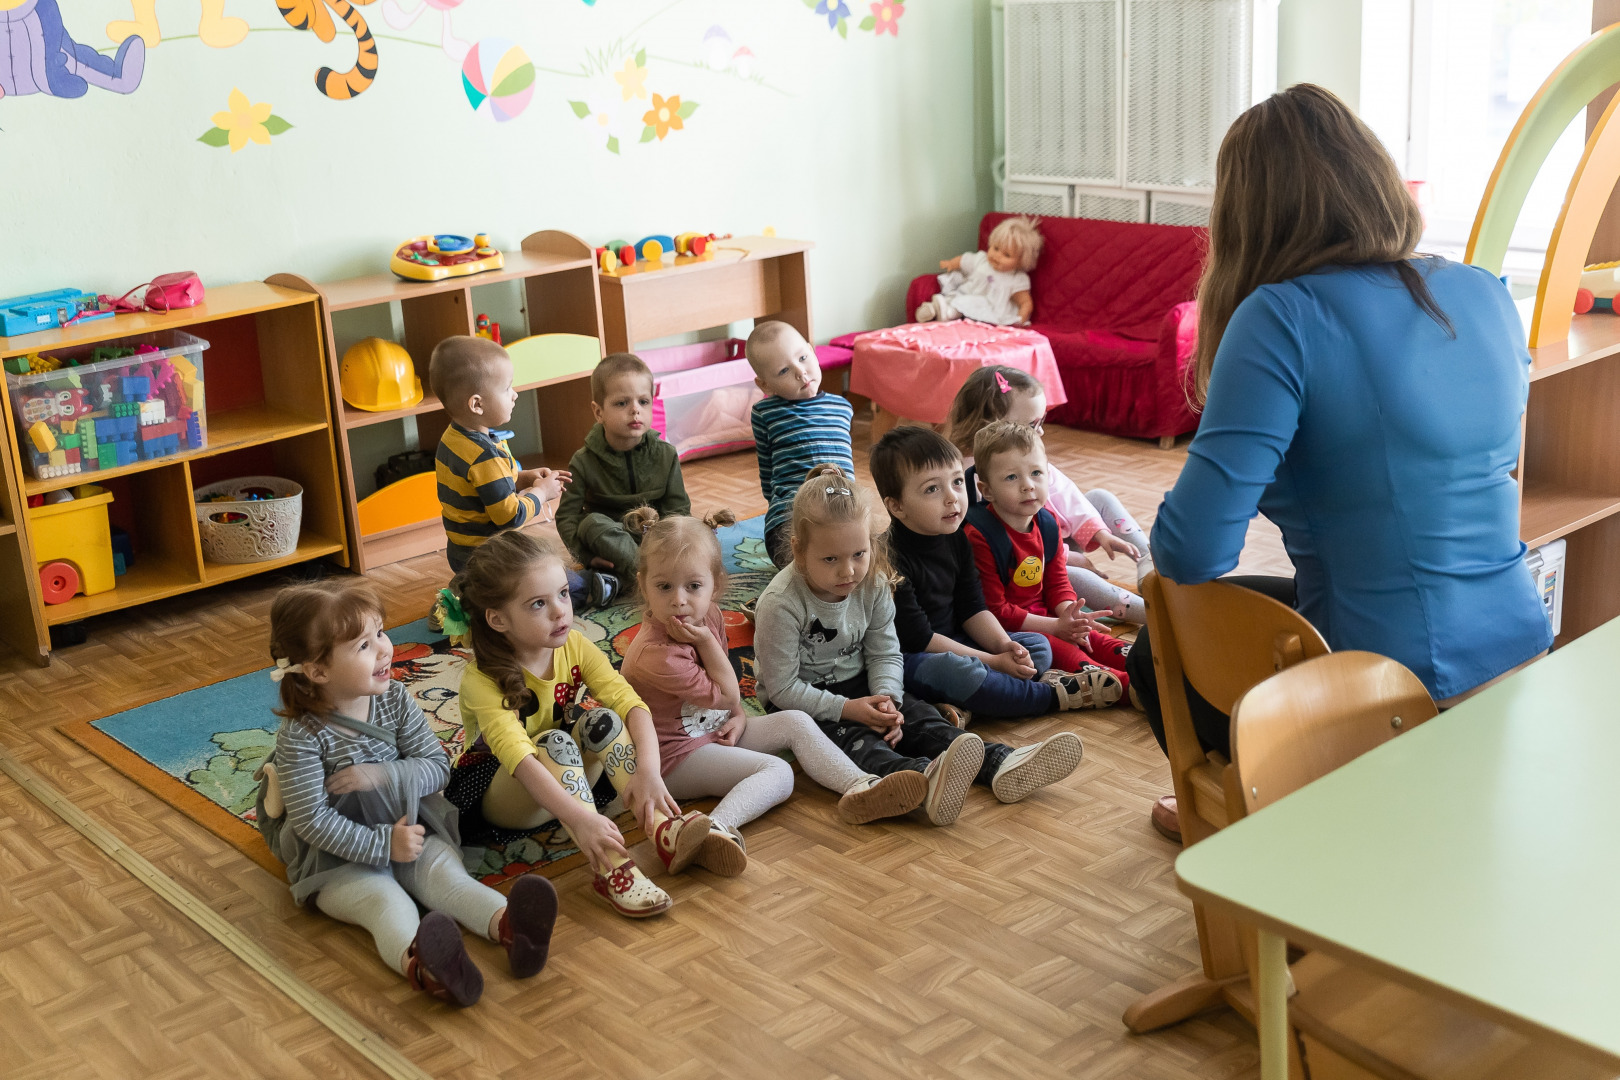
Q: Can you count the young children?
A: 10